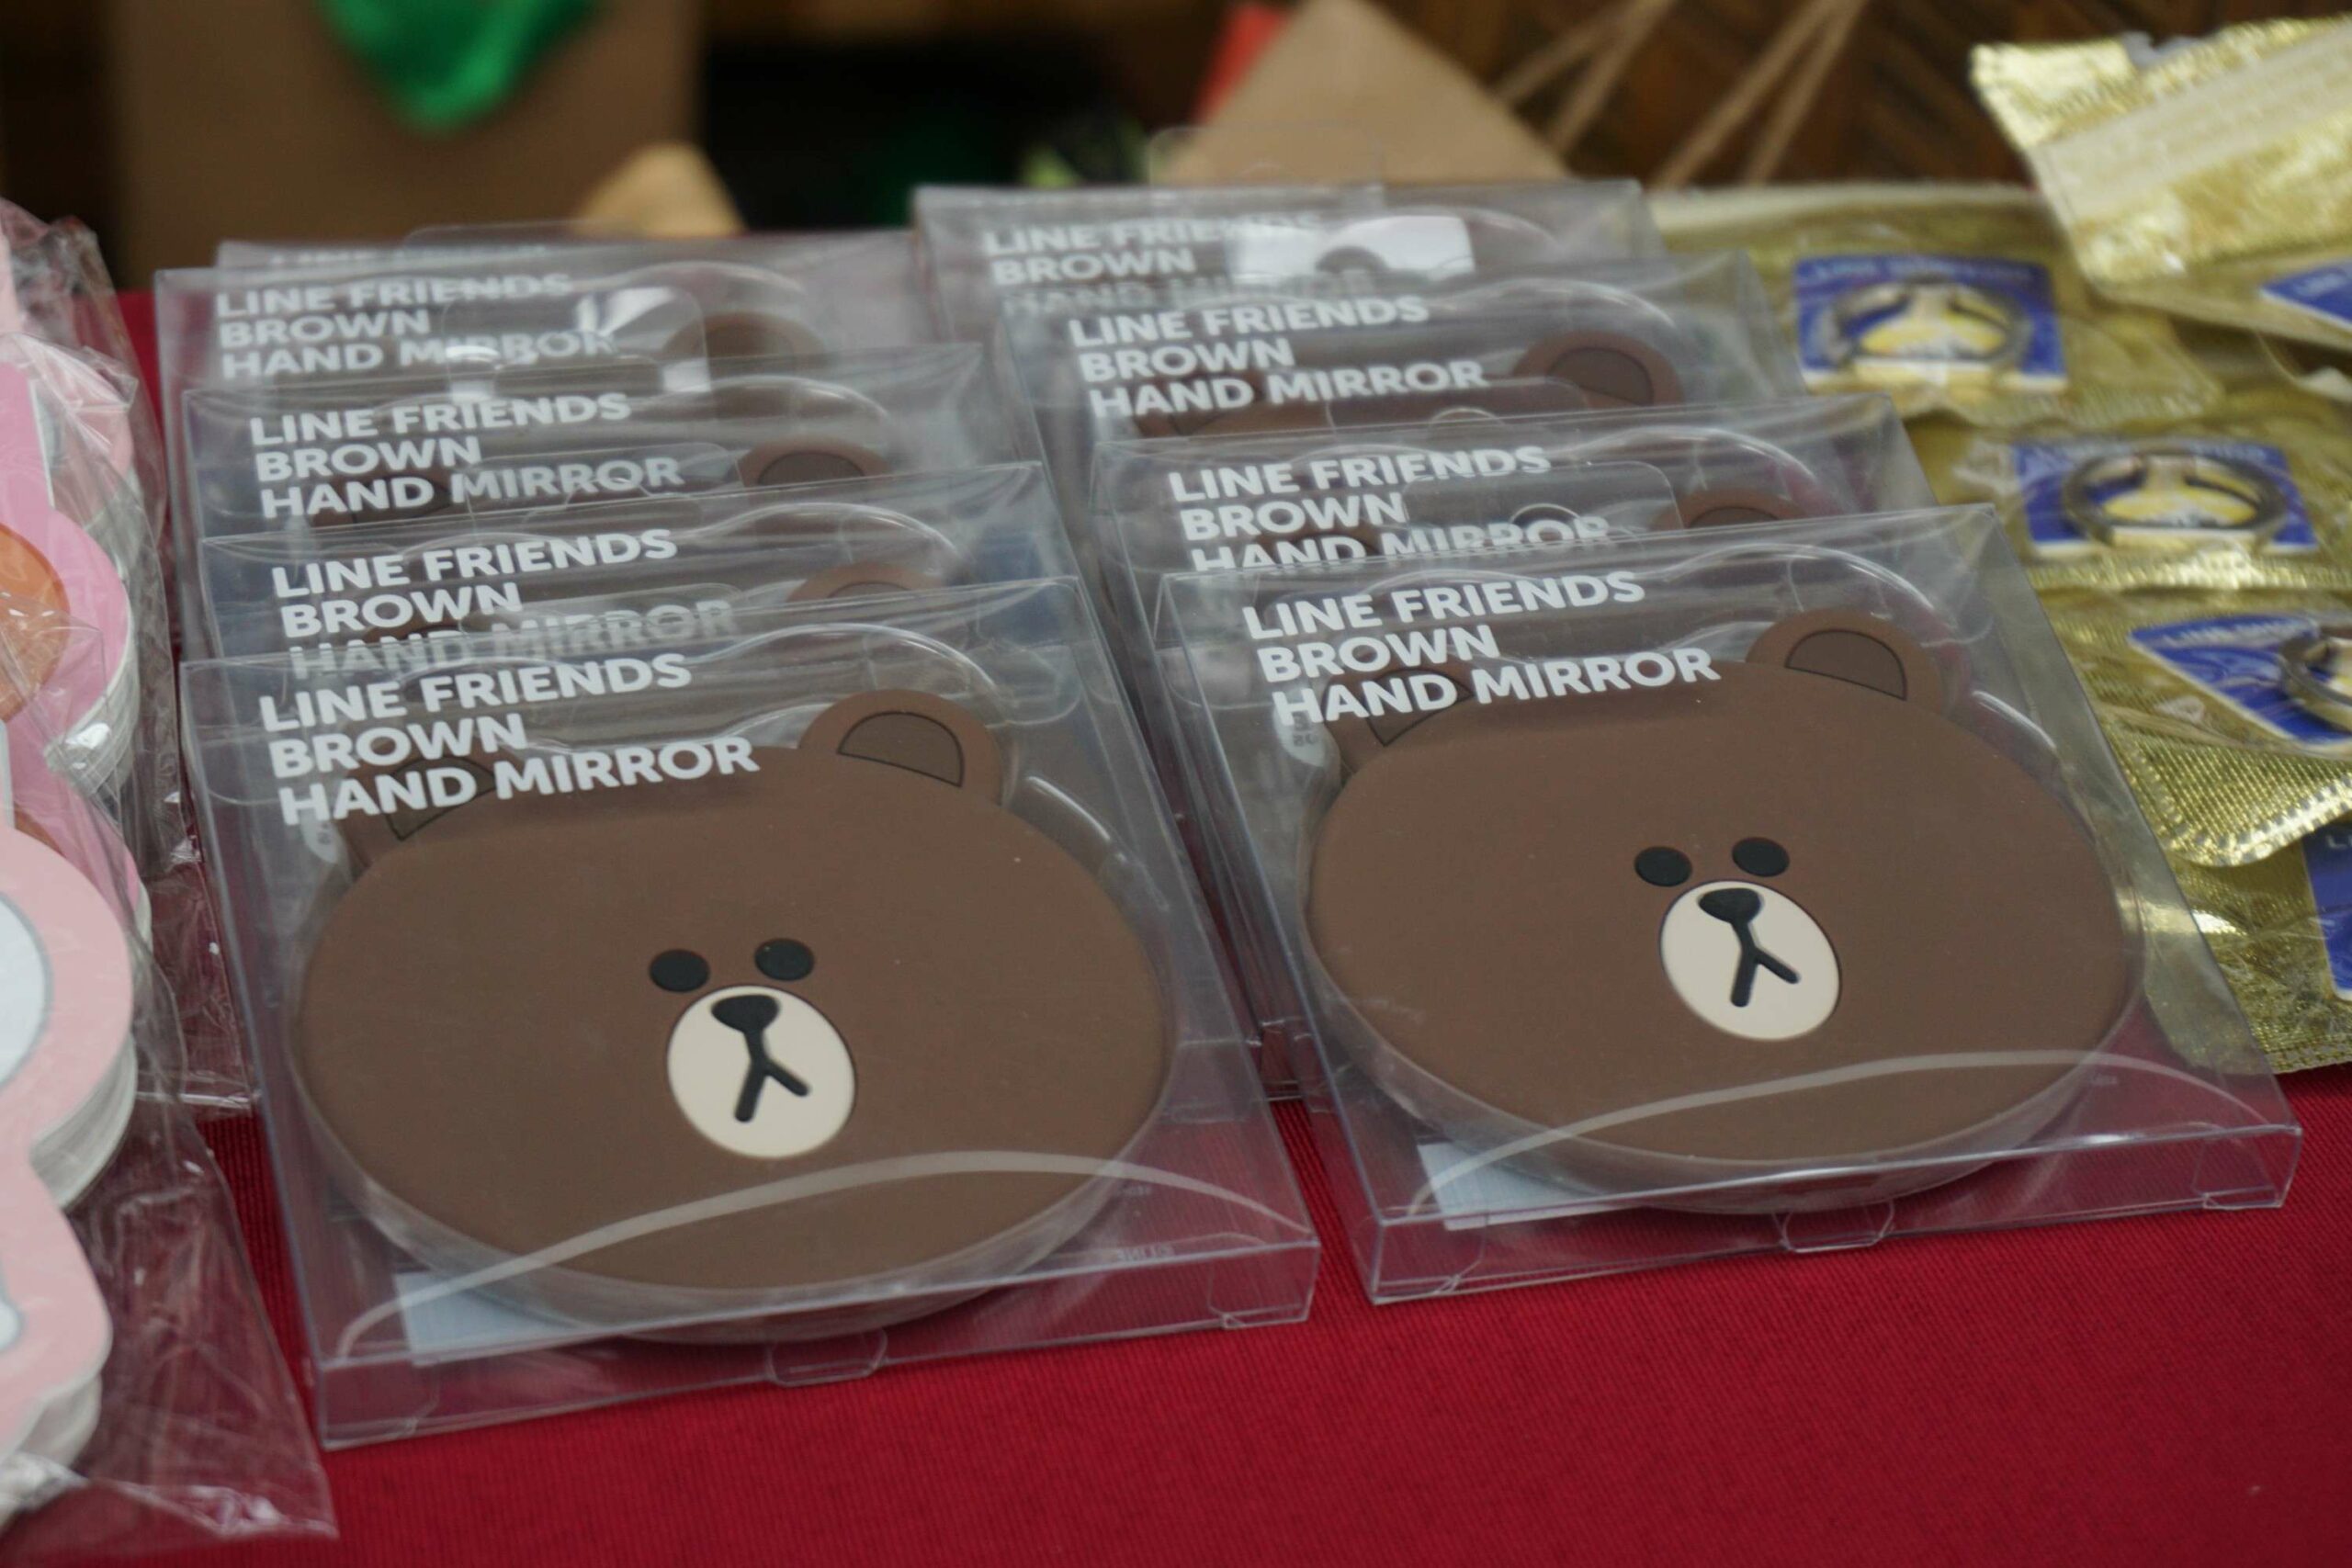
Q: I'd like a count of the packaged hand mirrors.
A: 9